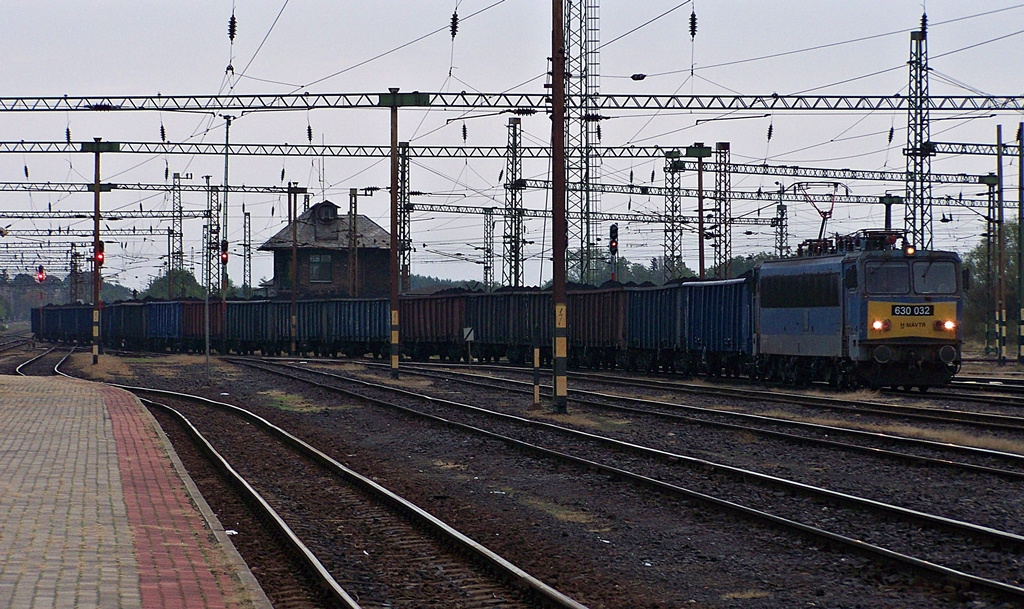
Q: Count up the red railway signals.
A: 4